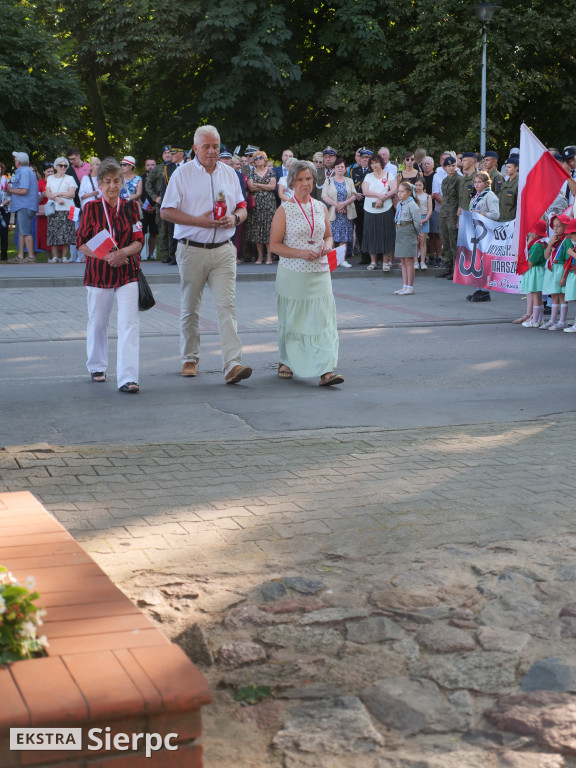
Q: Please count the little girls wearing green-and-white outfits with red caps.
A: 3